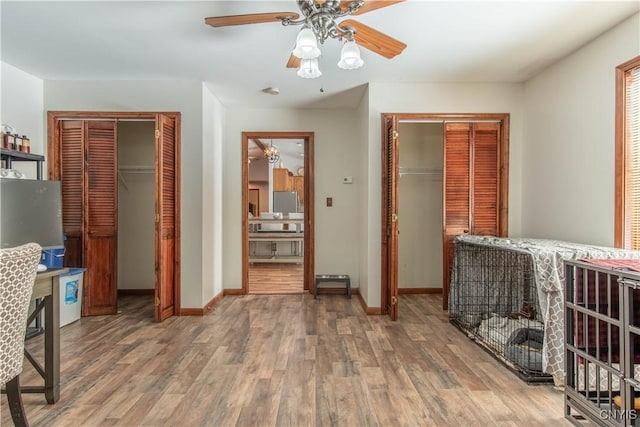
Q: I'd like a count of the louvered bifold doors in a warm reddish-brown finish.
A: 4